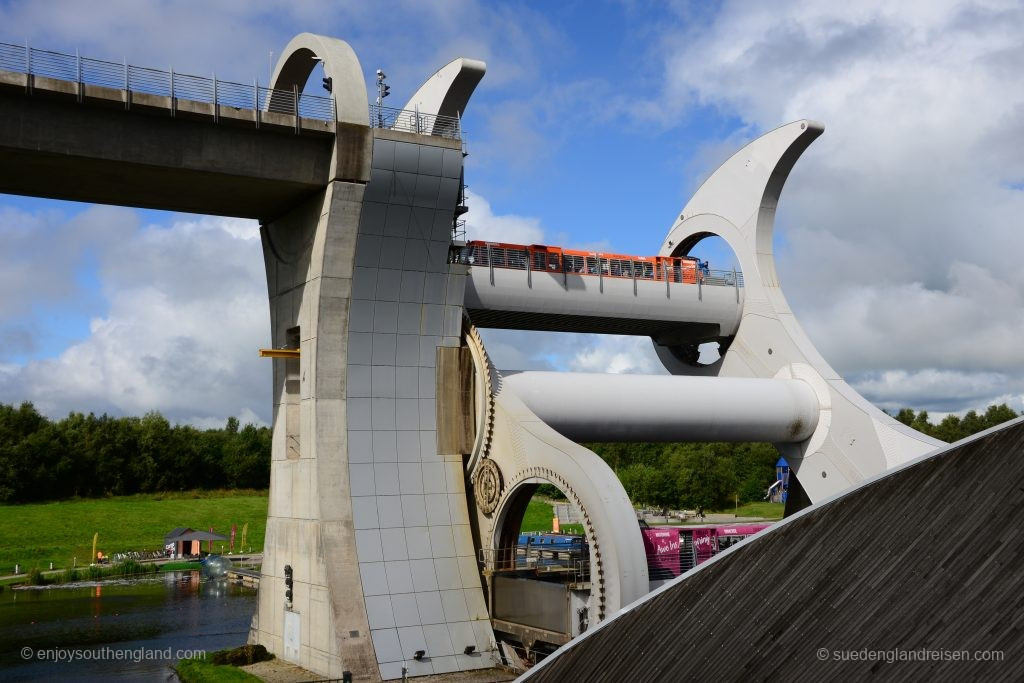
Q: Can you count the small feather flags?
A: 4